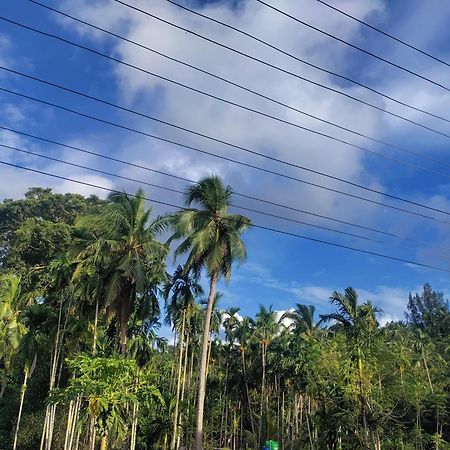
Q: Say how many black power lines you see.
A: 11